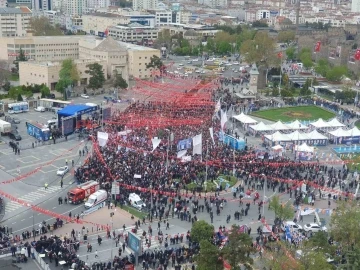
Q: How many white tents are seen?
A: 13